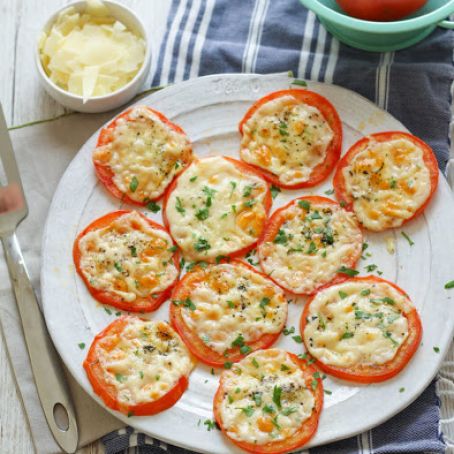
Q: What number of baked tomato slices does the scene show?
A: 10